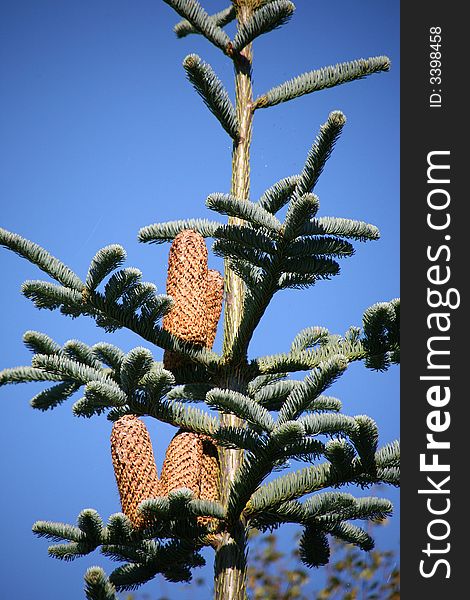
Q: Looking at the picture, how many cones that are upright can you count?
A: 5